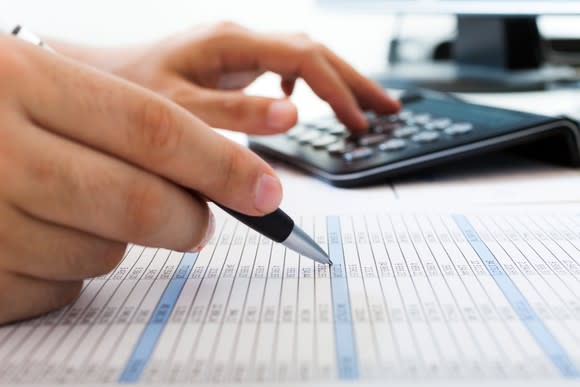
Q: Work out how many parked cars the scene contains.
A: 0